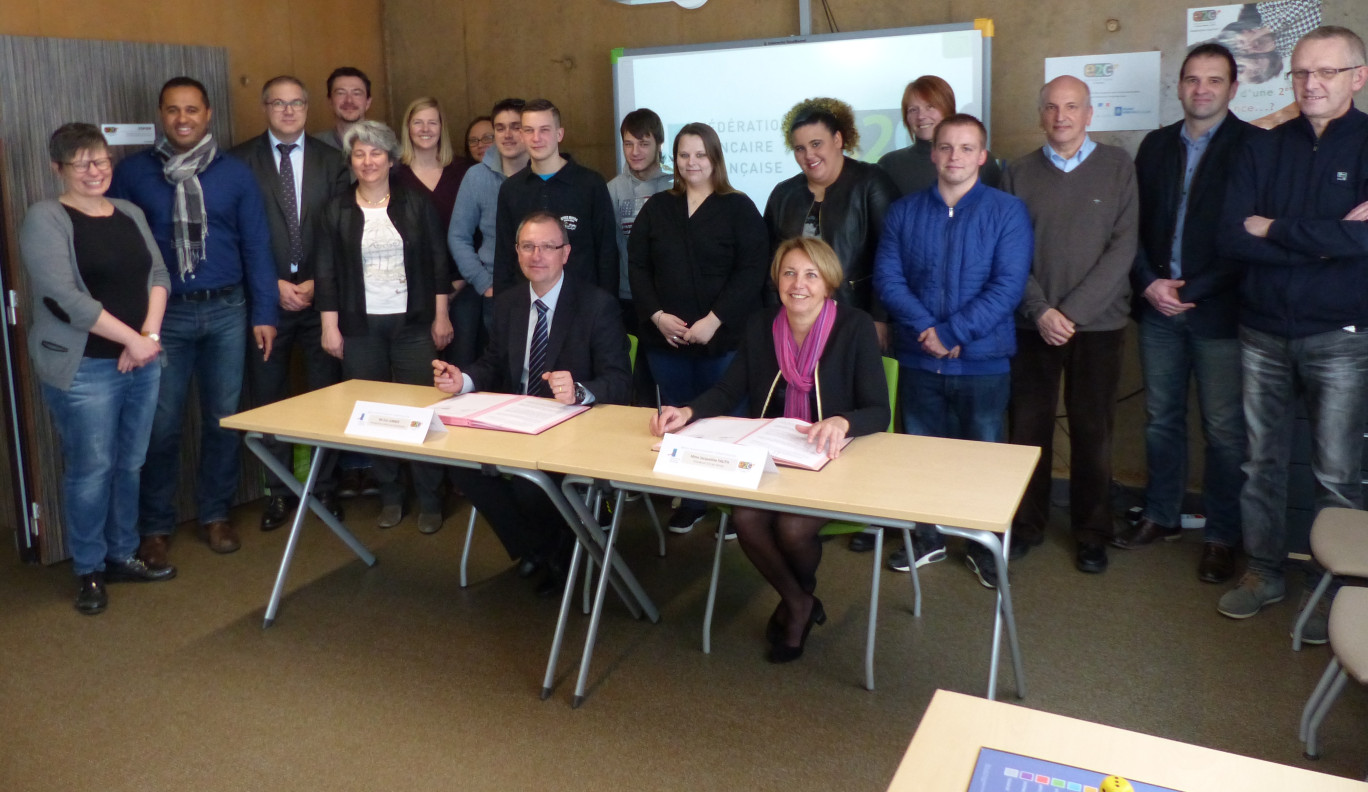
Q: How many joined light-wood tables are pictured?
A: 2